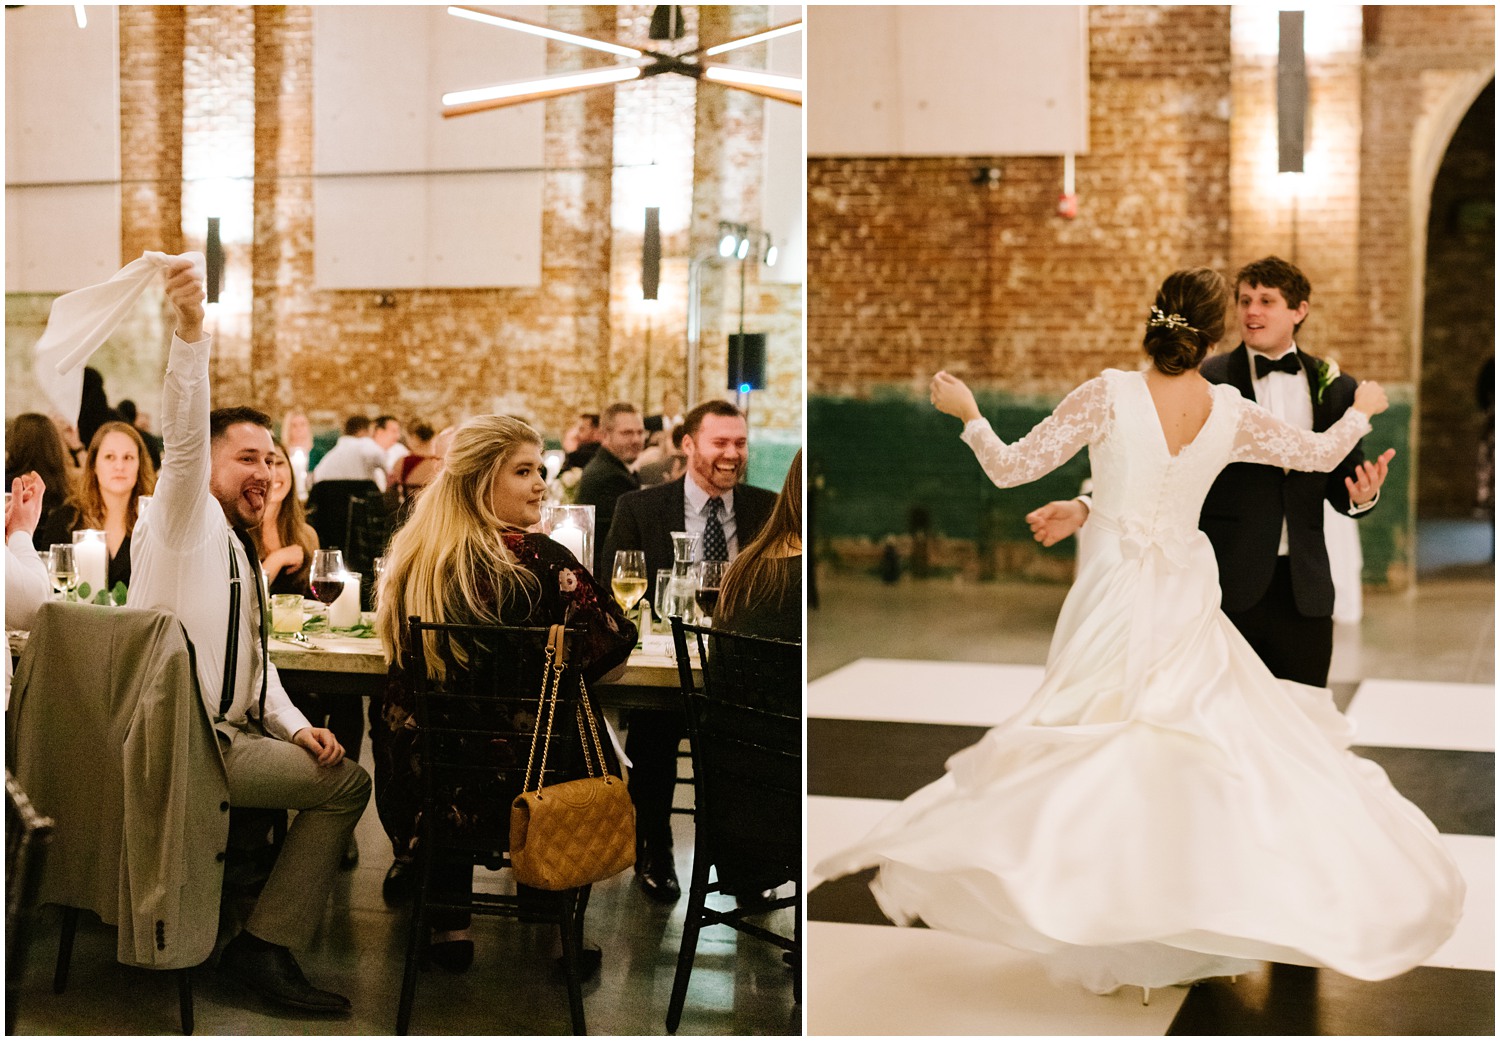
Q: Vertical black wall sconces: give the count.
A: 3